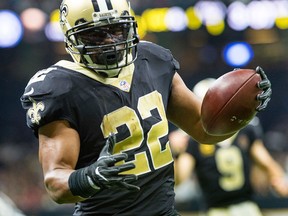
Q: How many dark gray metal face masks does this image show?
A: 1